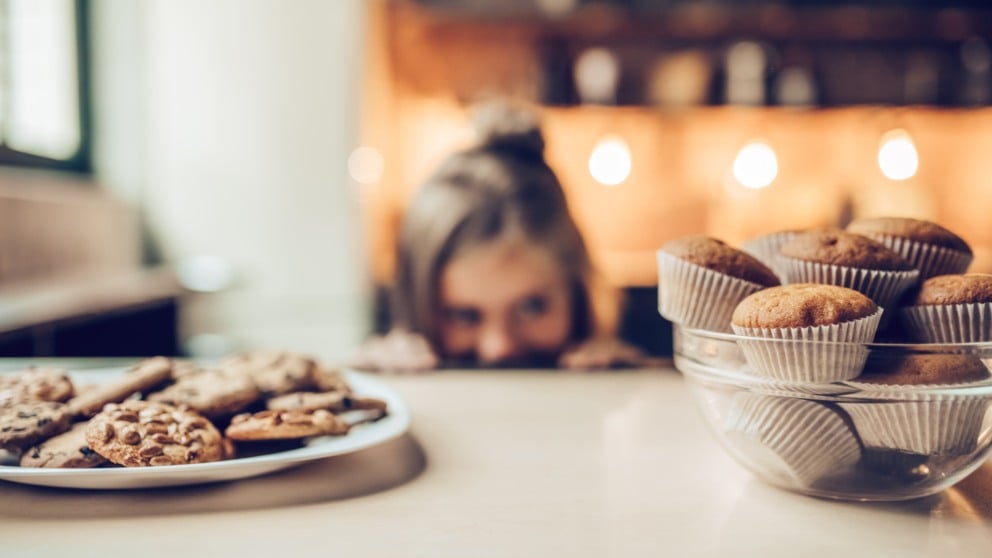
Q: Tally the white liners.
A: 8